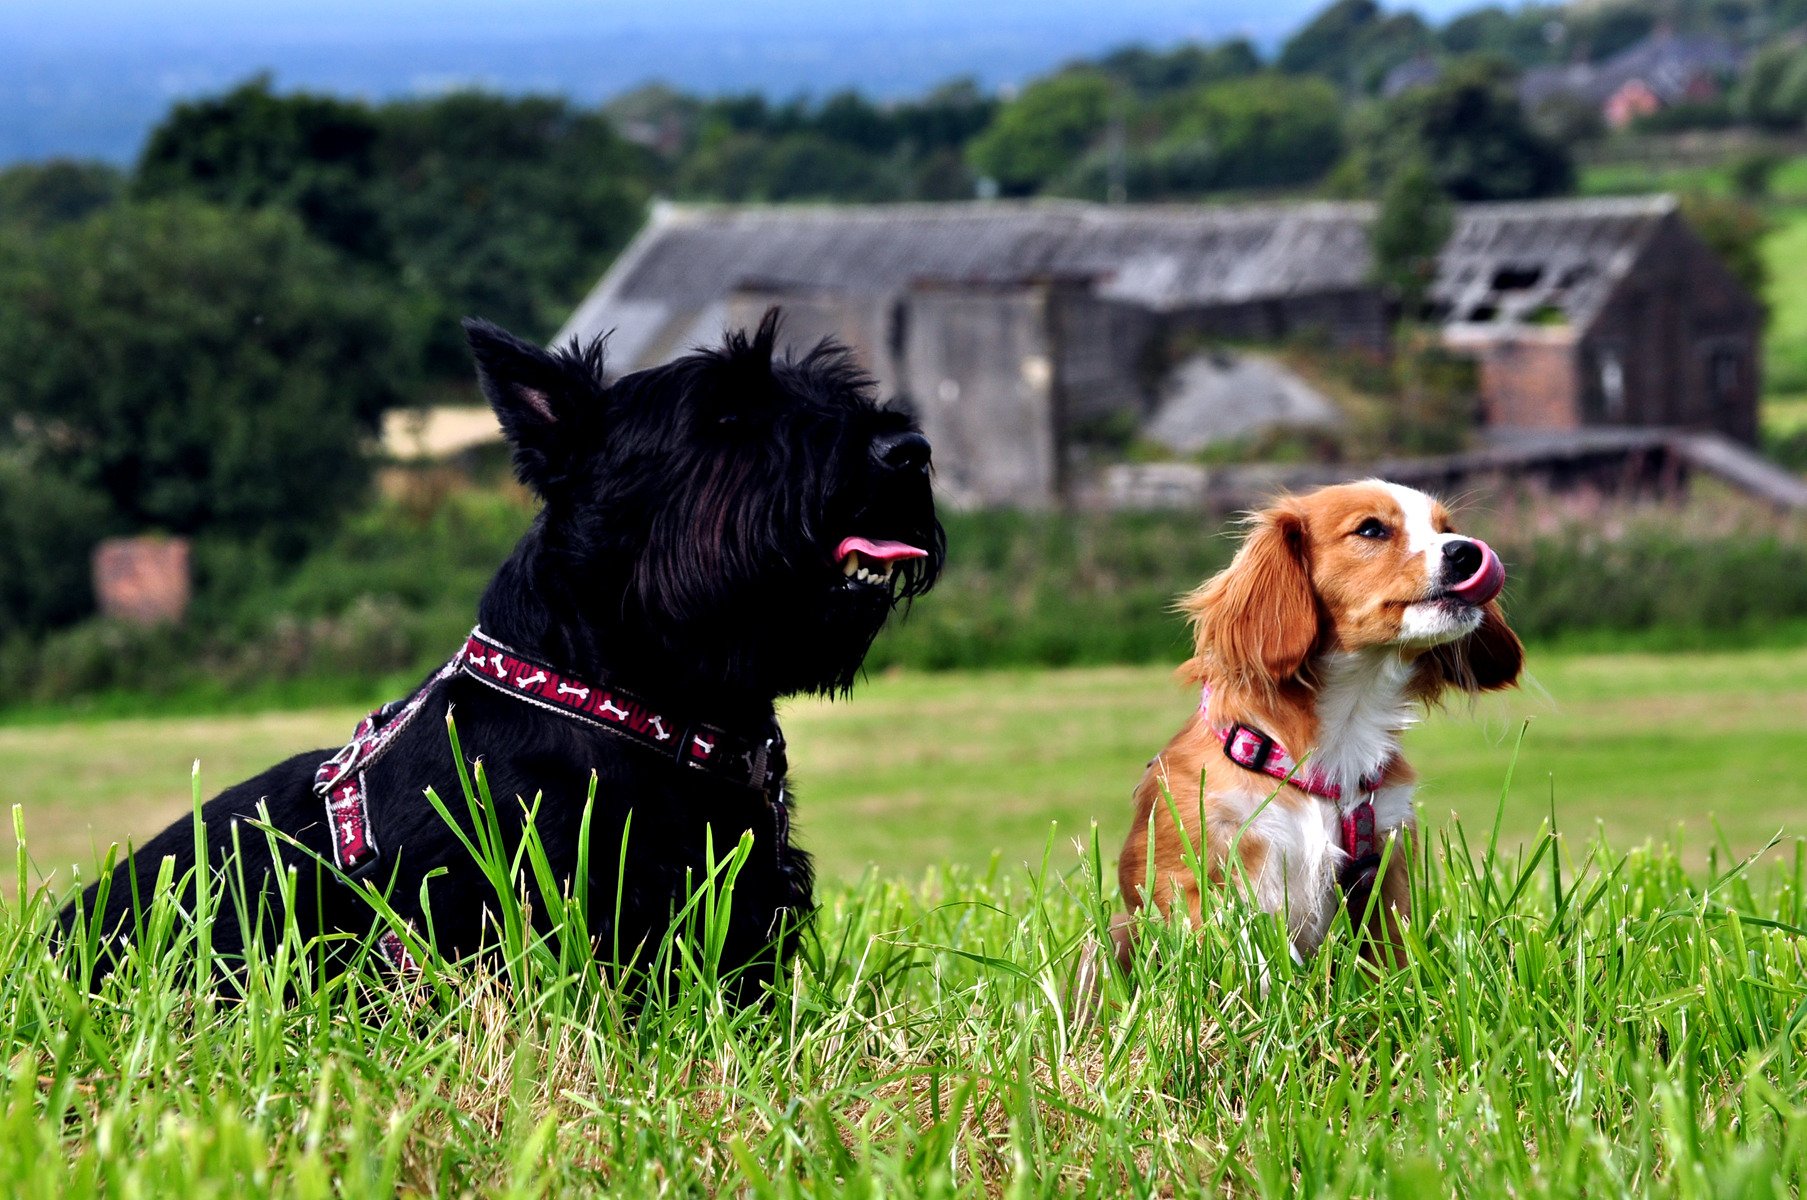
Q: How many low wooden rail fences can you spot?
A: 1